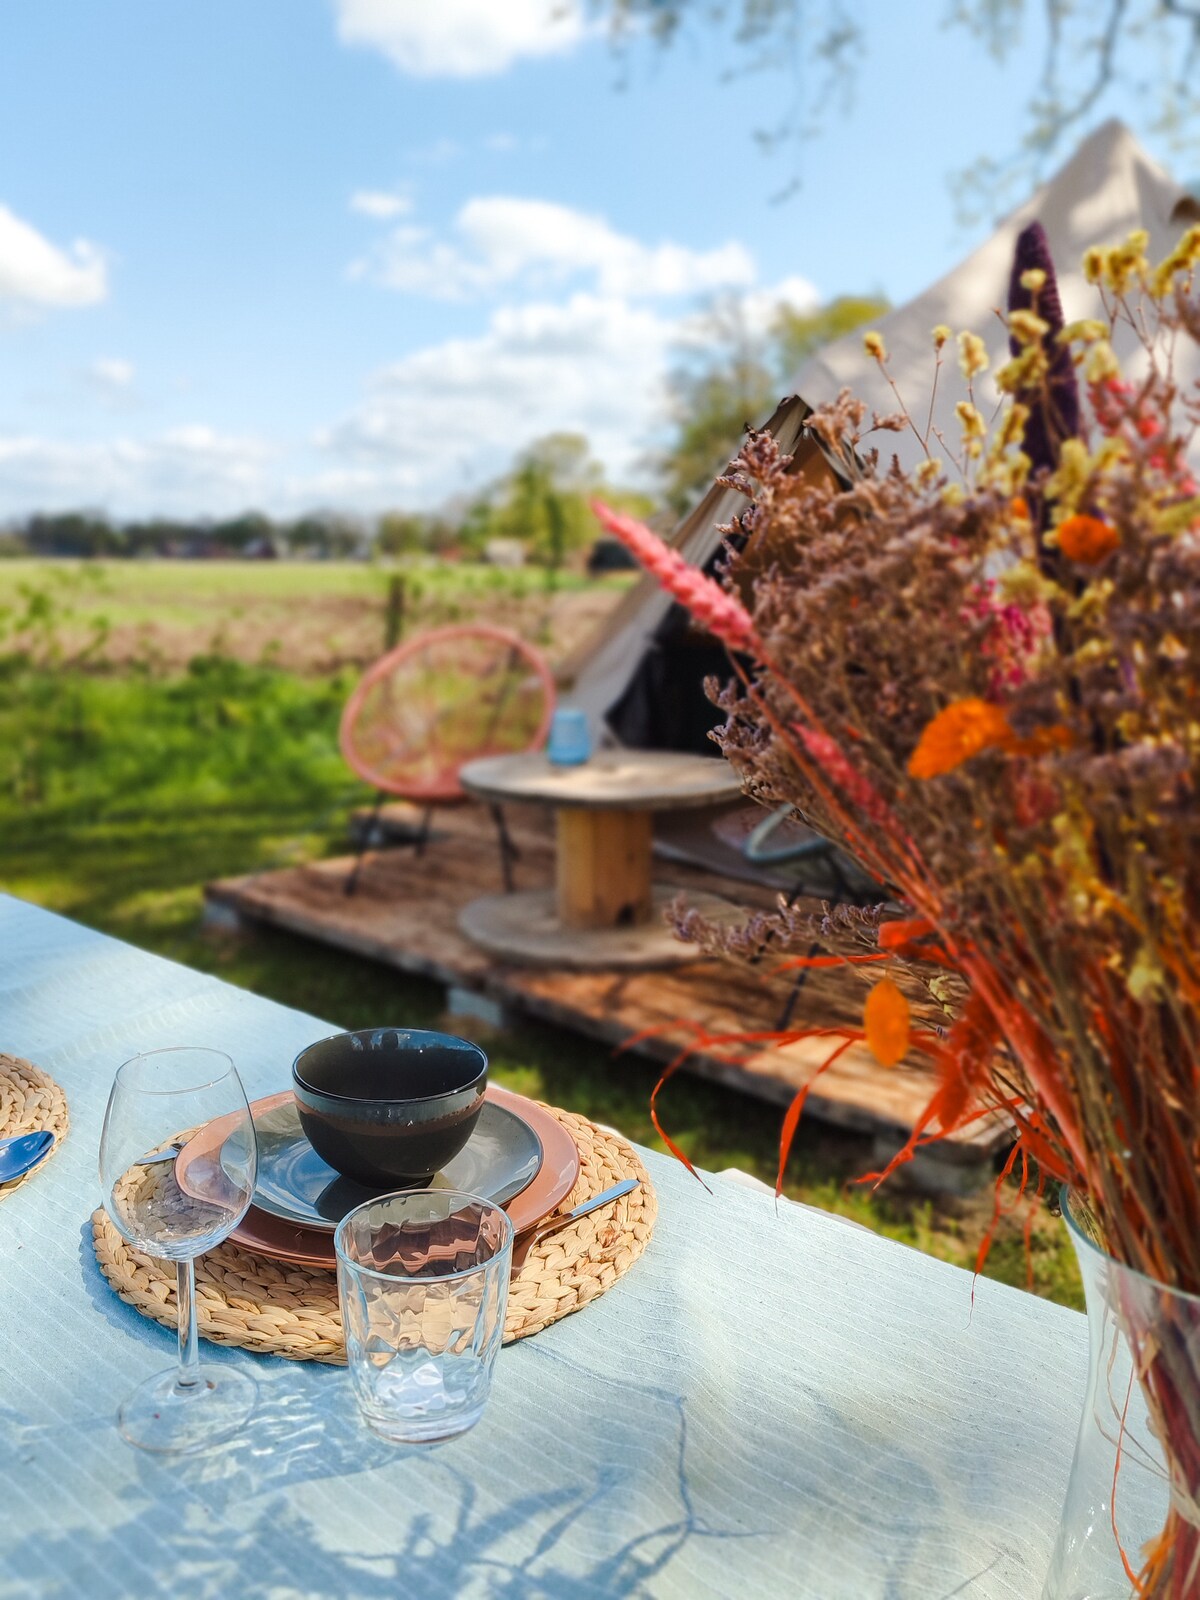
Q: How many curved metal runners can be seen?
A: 0